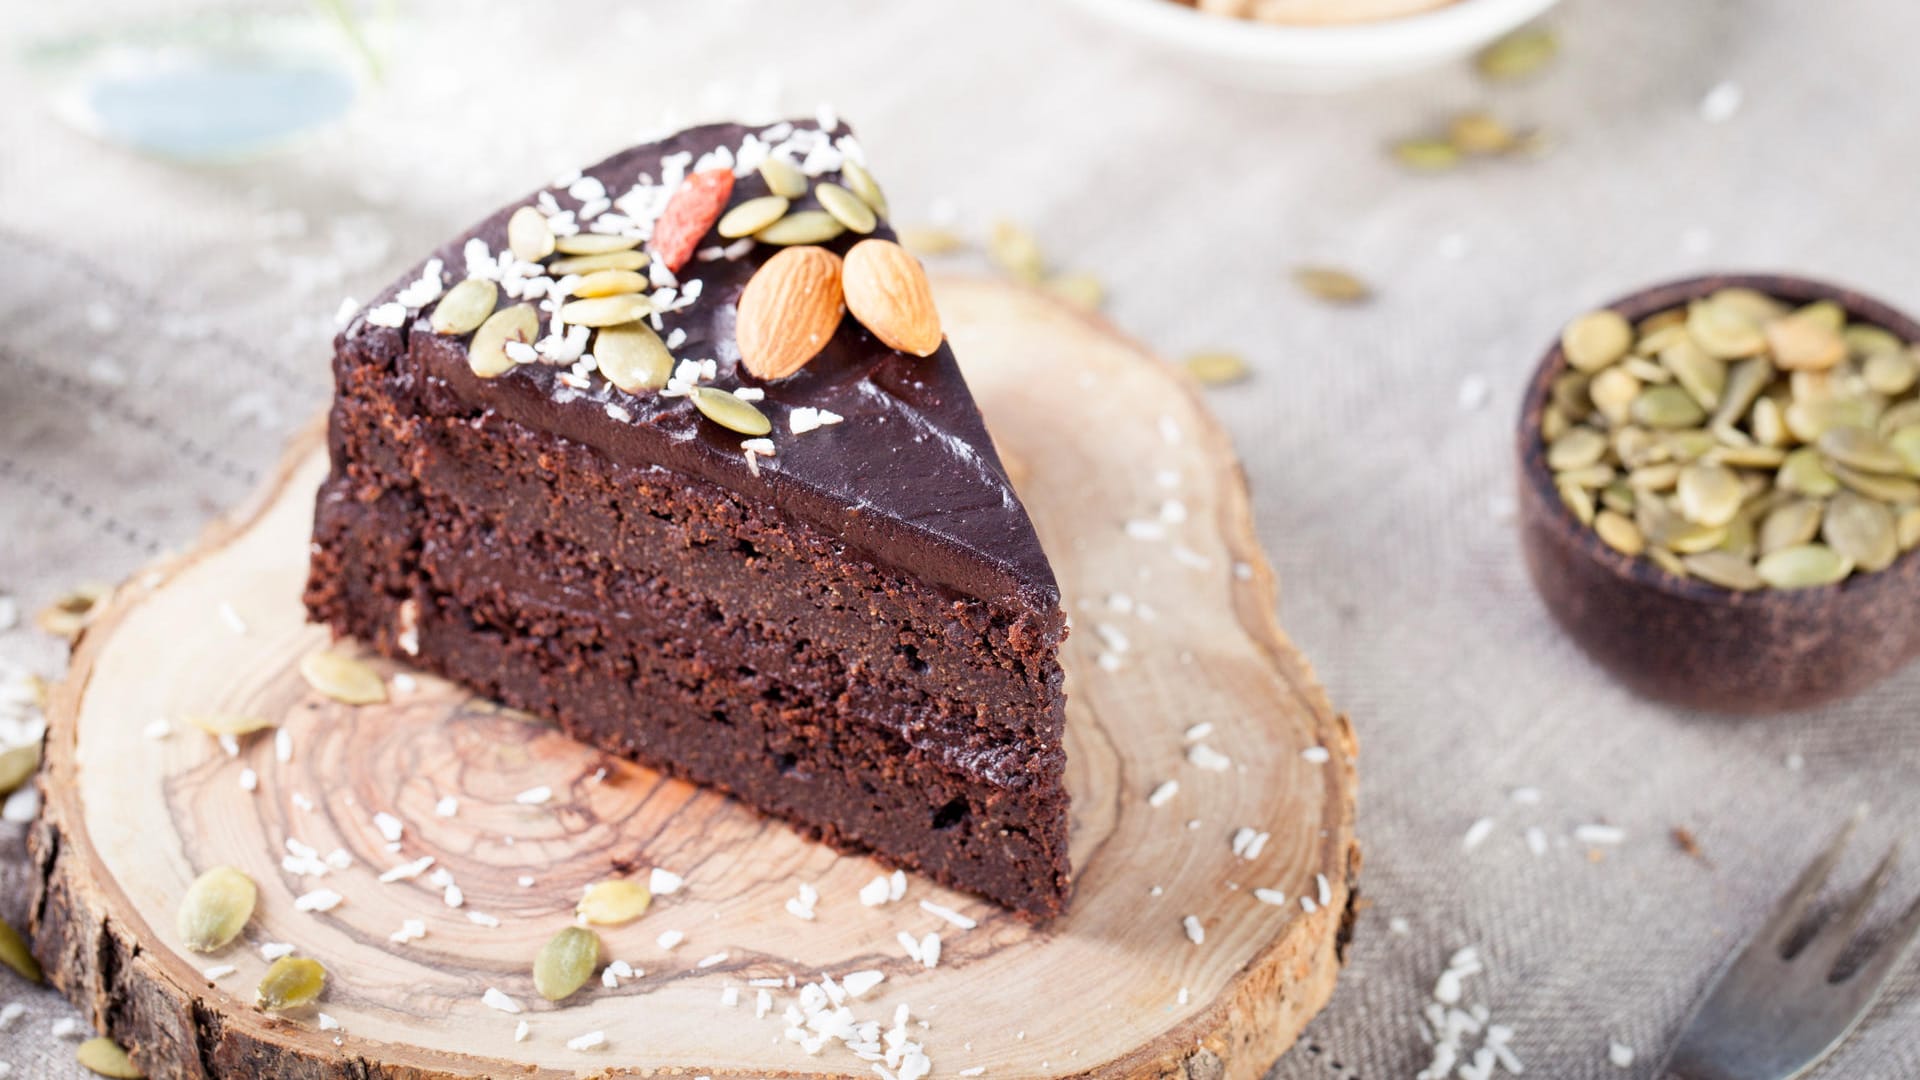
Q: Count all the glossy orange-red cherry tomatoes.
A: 0